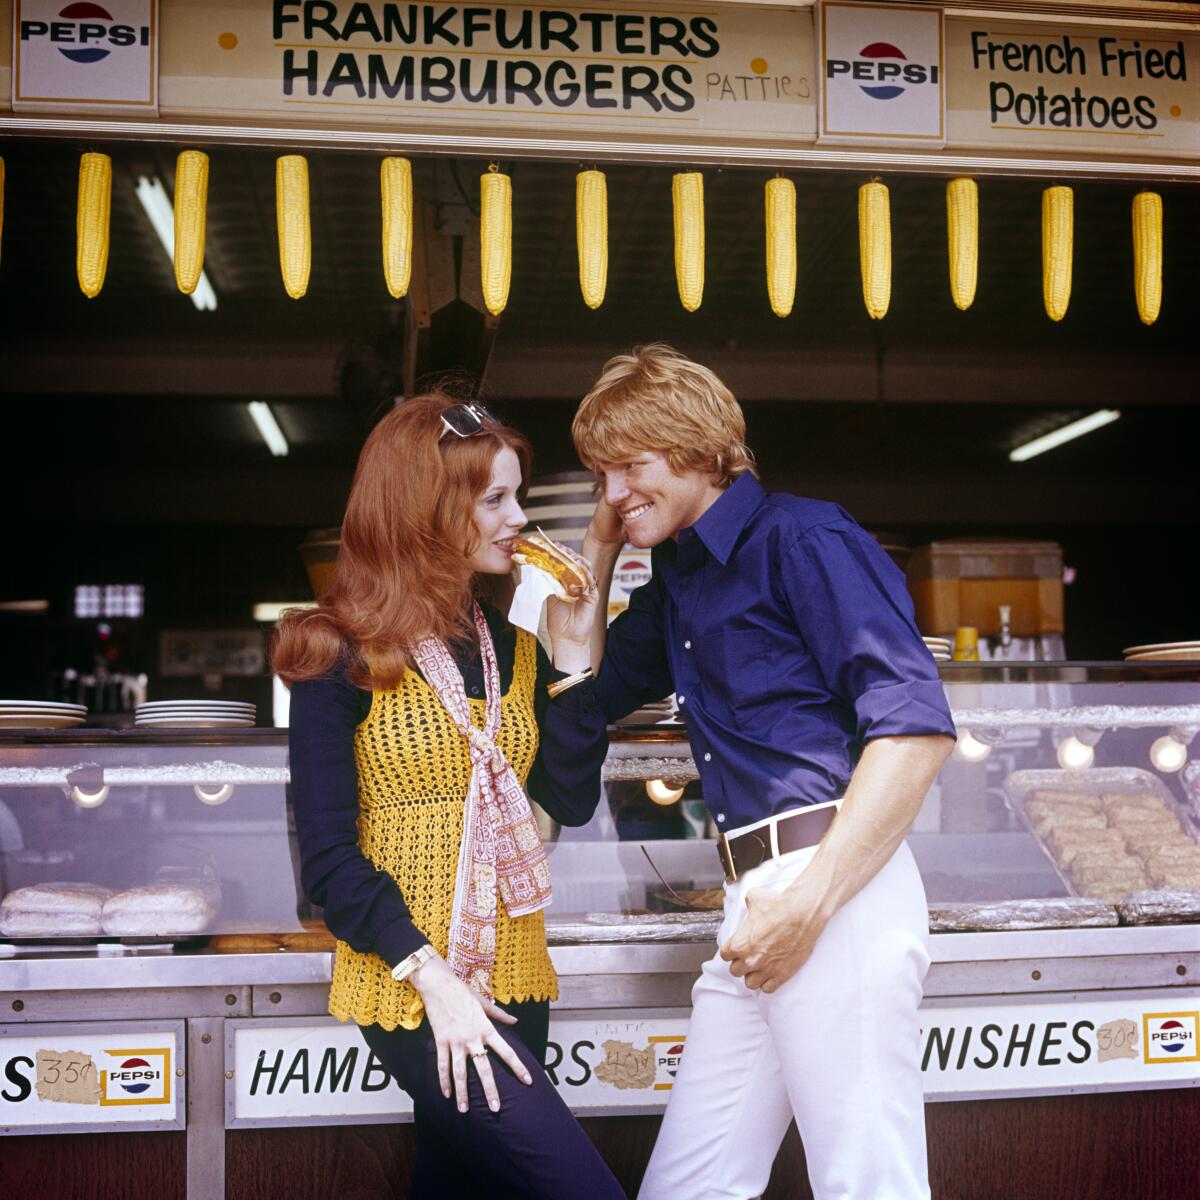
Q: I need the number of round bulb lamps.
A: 6